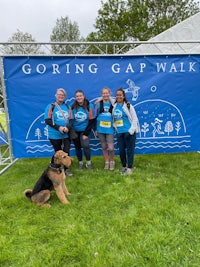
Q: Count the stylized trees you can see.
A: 5